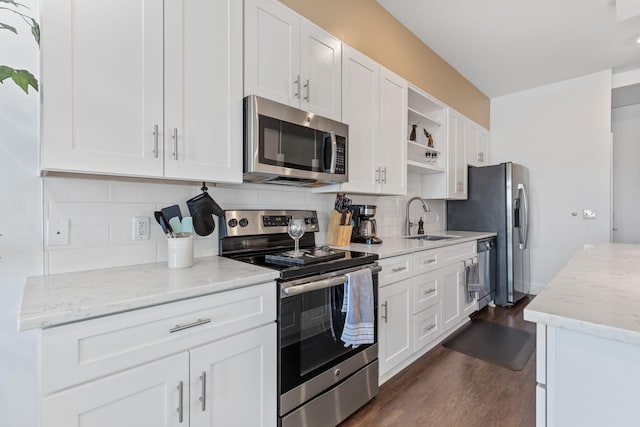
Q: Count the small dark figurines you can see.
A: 2